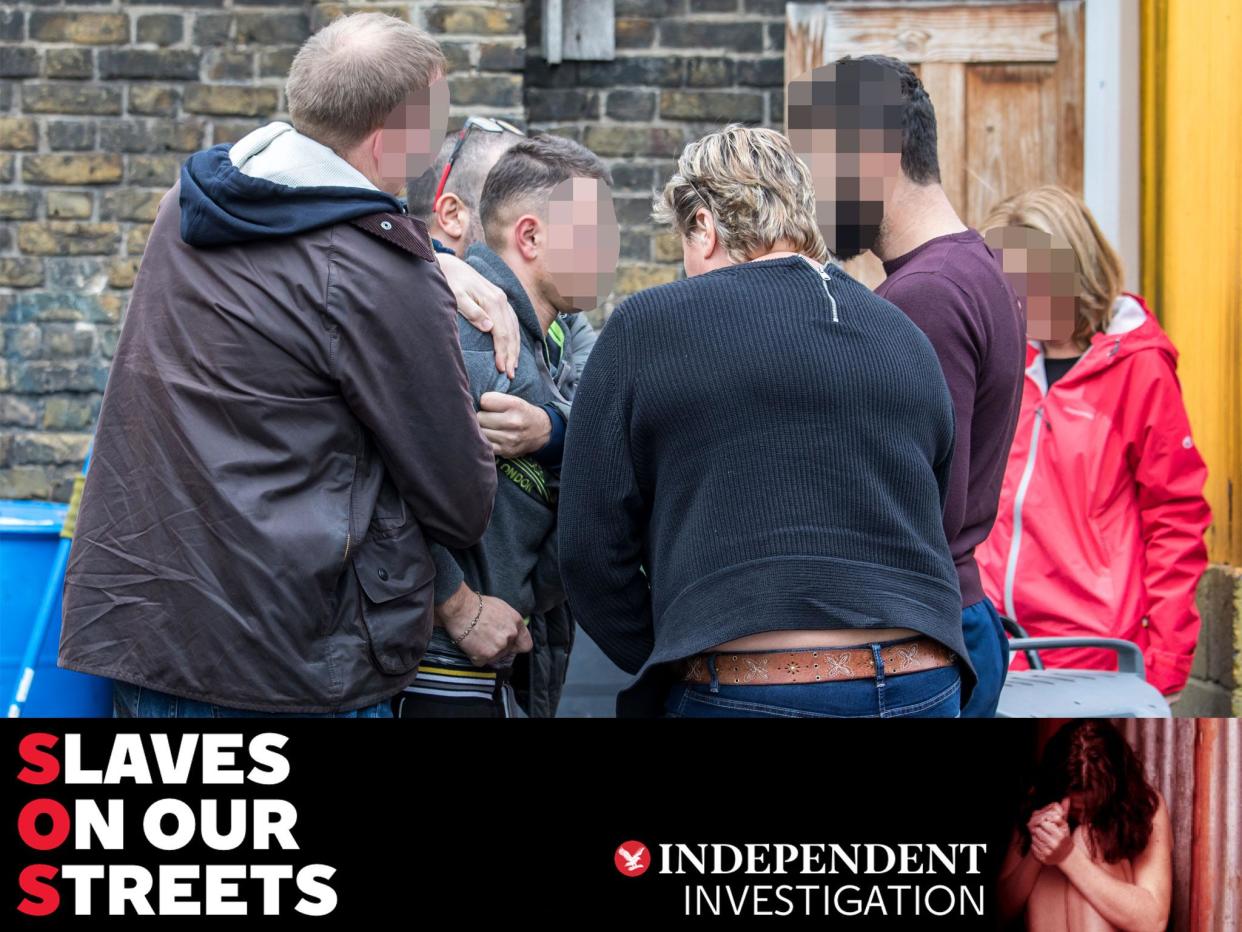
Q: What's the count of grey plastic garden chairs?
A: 1